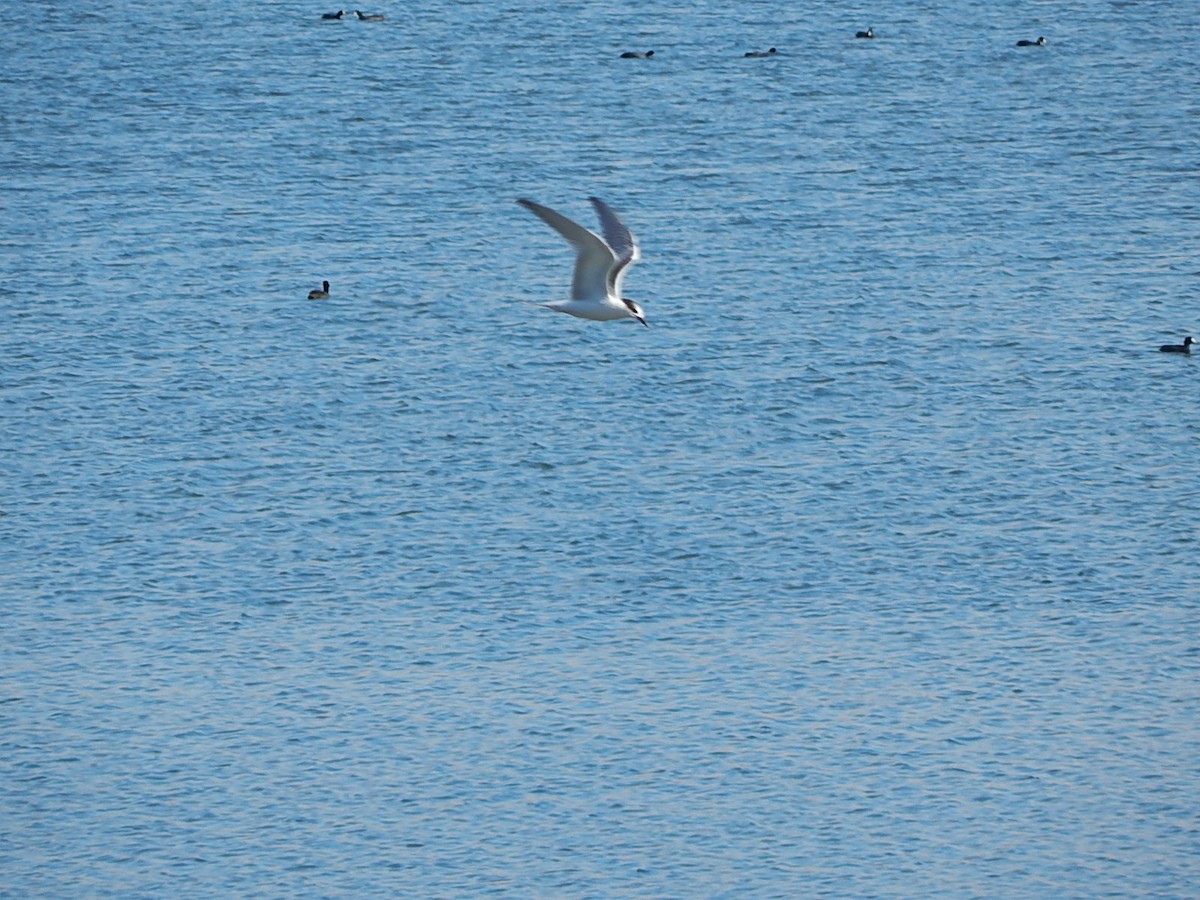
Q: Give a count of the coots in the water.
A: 8